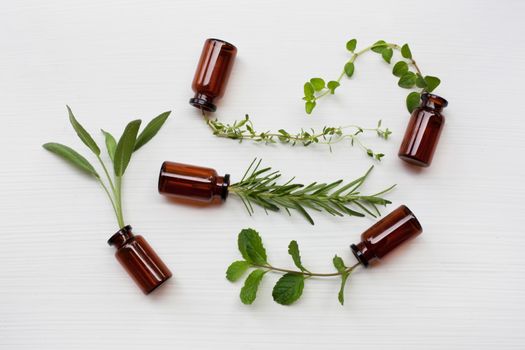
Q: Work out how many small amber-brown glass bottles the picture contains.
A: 5